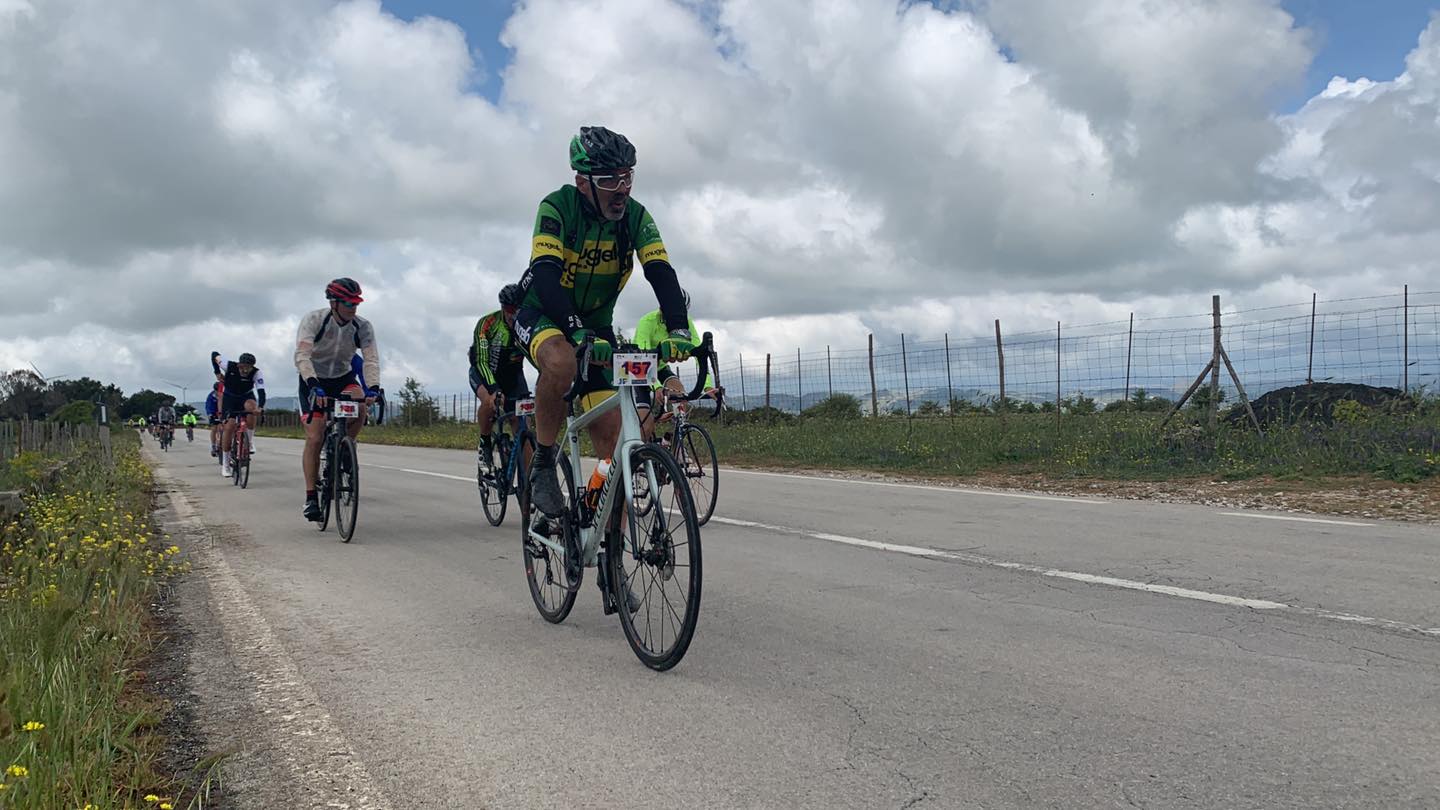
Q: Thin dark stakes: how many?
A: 9